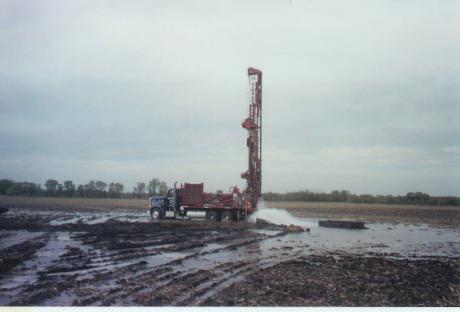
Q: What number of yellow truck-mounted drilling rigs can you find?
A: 0